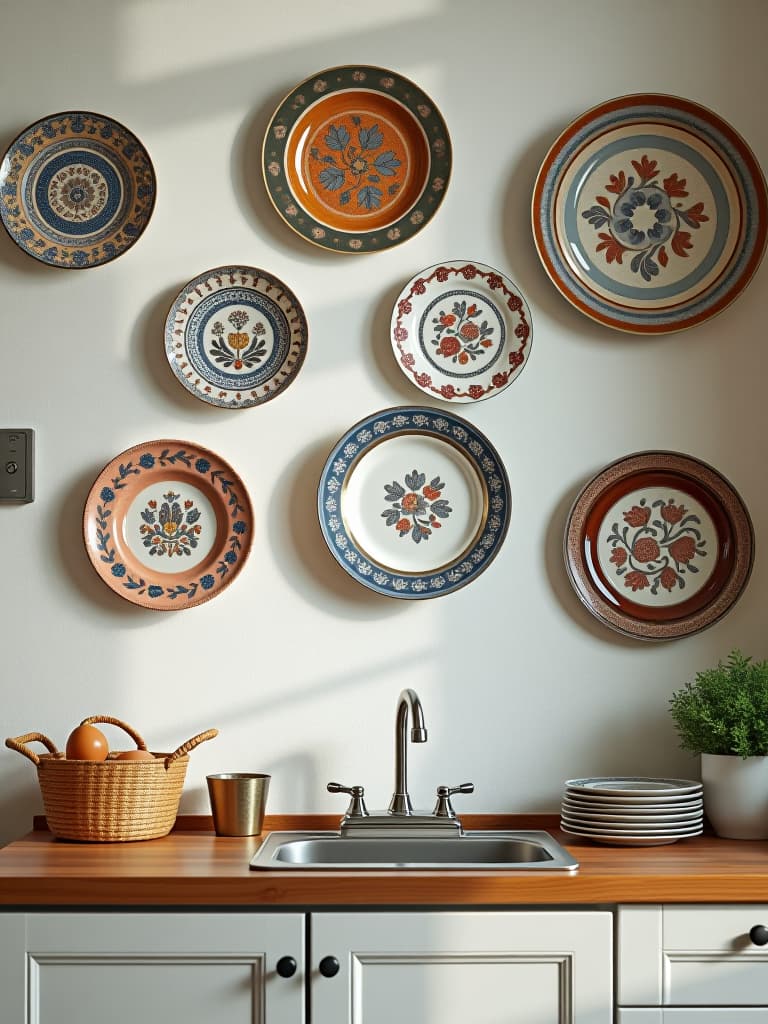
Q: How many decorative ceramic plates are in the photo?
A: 8